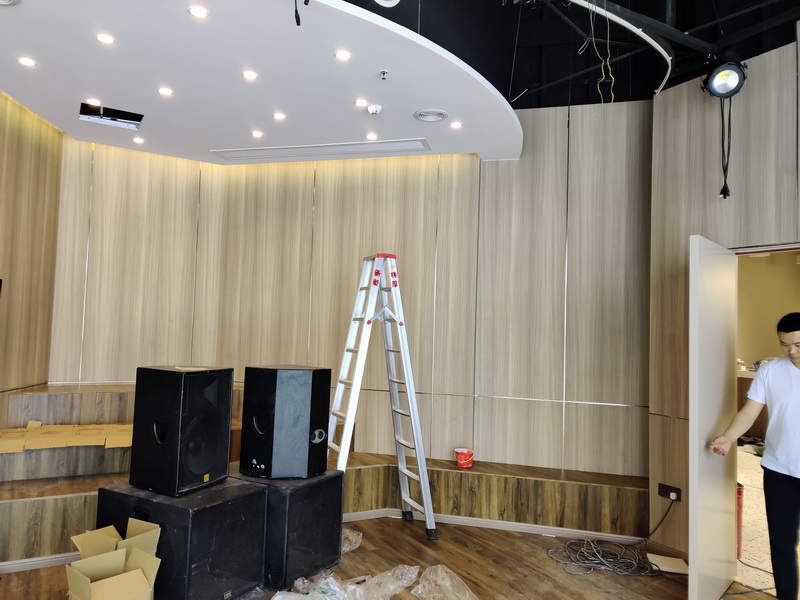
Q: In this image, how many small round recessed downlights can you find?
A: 13